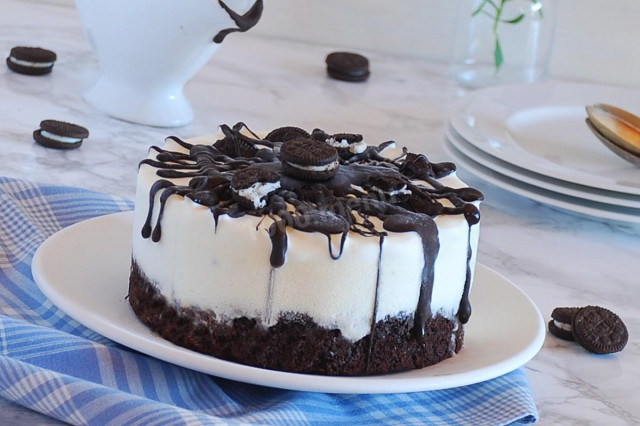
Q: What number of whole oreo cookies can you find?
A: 6